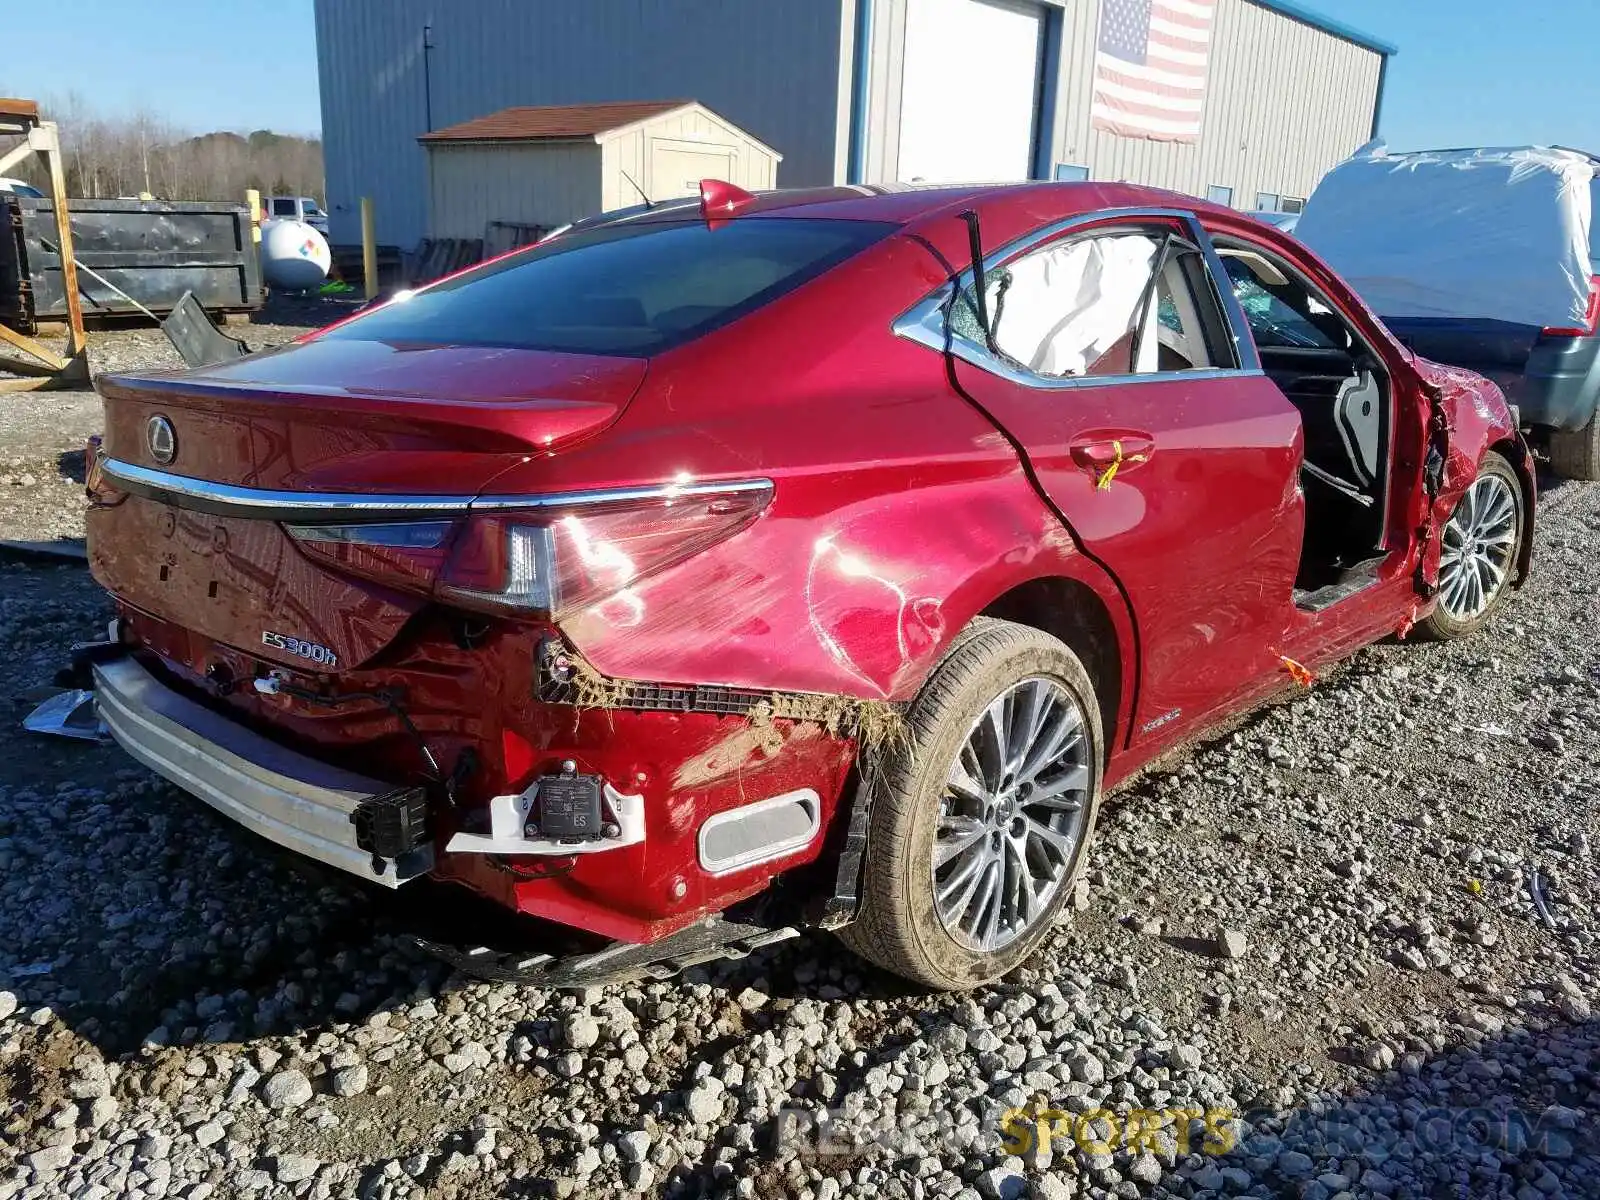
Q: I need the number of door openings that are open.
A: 1